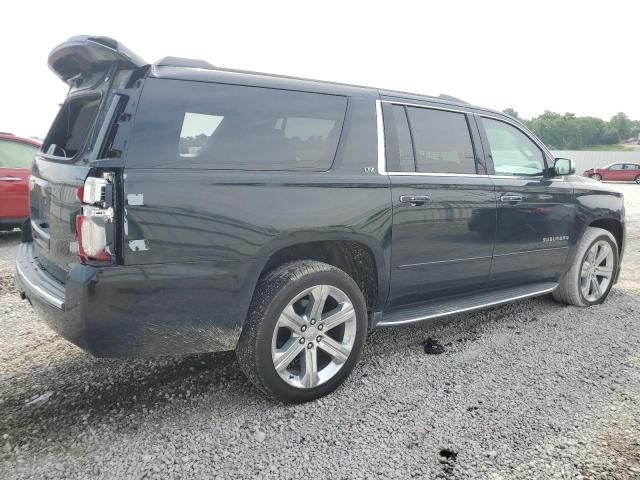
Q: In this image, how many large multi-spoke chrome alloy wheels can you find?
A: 2